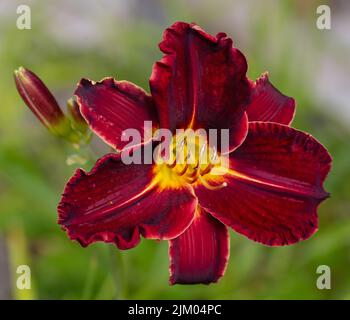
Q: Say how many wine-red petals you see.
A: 6